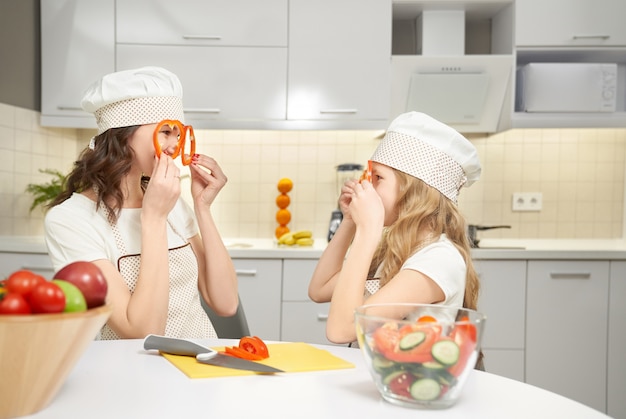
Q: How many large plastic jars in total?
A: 0